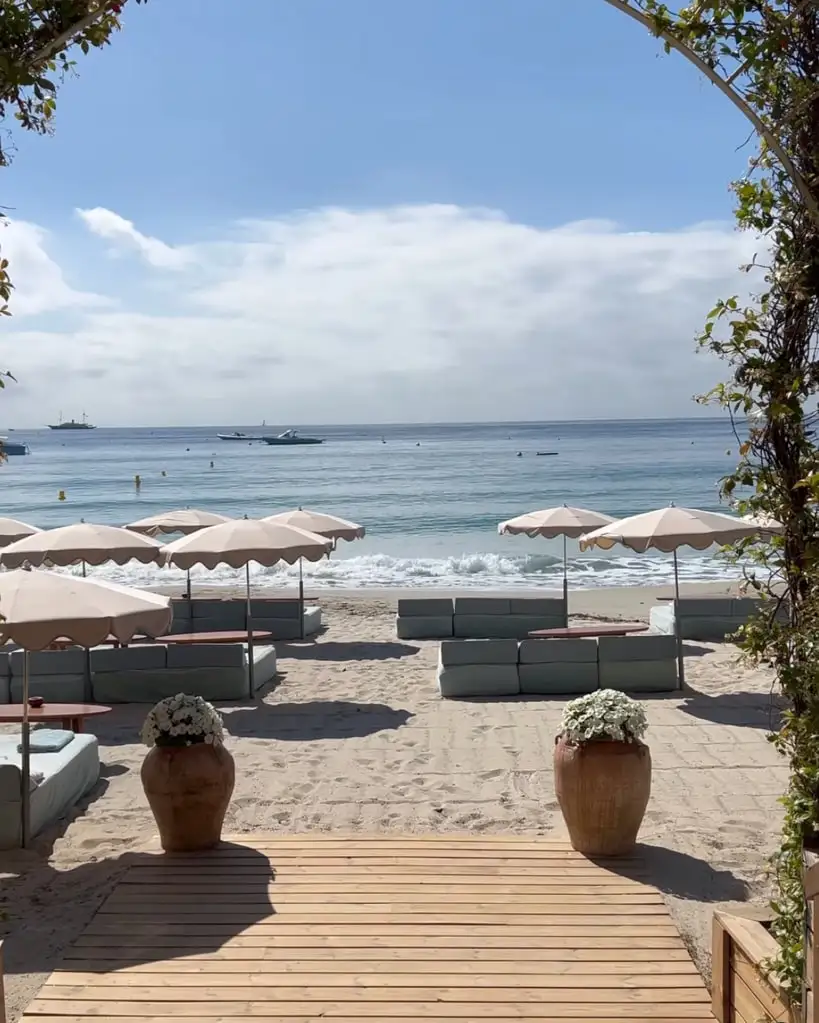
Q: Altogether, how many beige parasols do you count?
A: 9